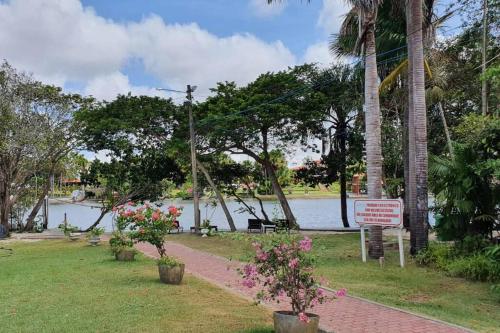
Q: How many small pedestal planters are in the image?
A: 3